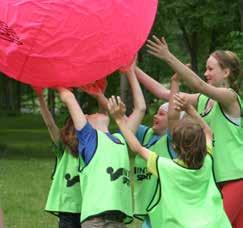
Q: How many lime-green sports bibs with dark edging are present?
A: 5